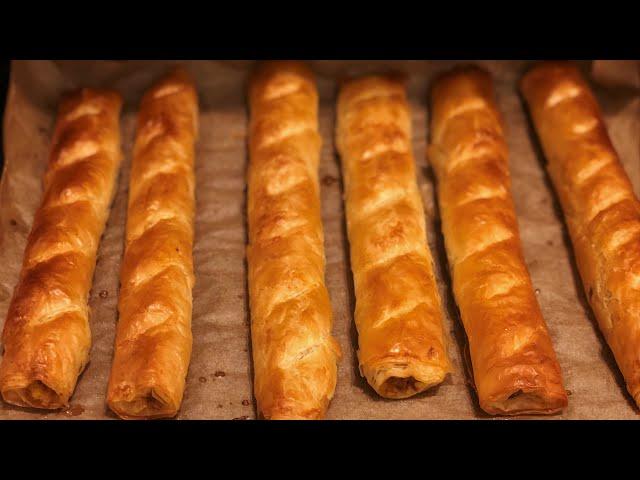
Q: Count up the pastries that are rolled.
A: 6